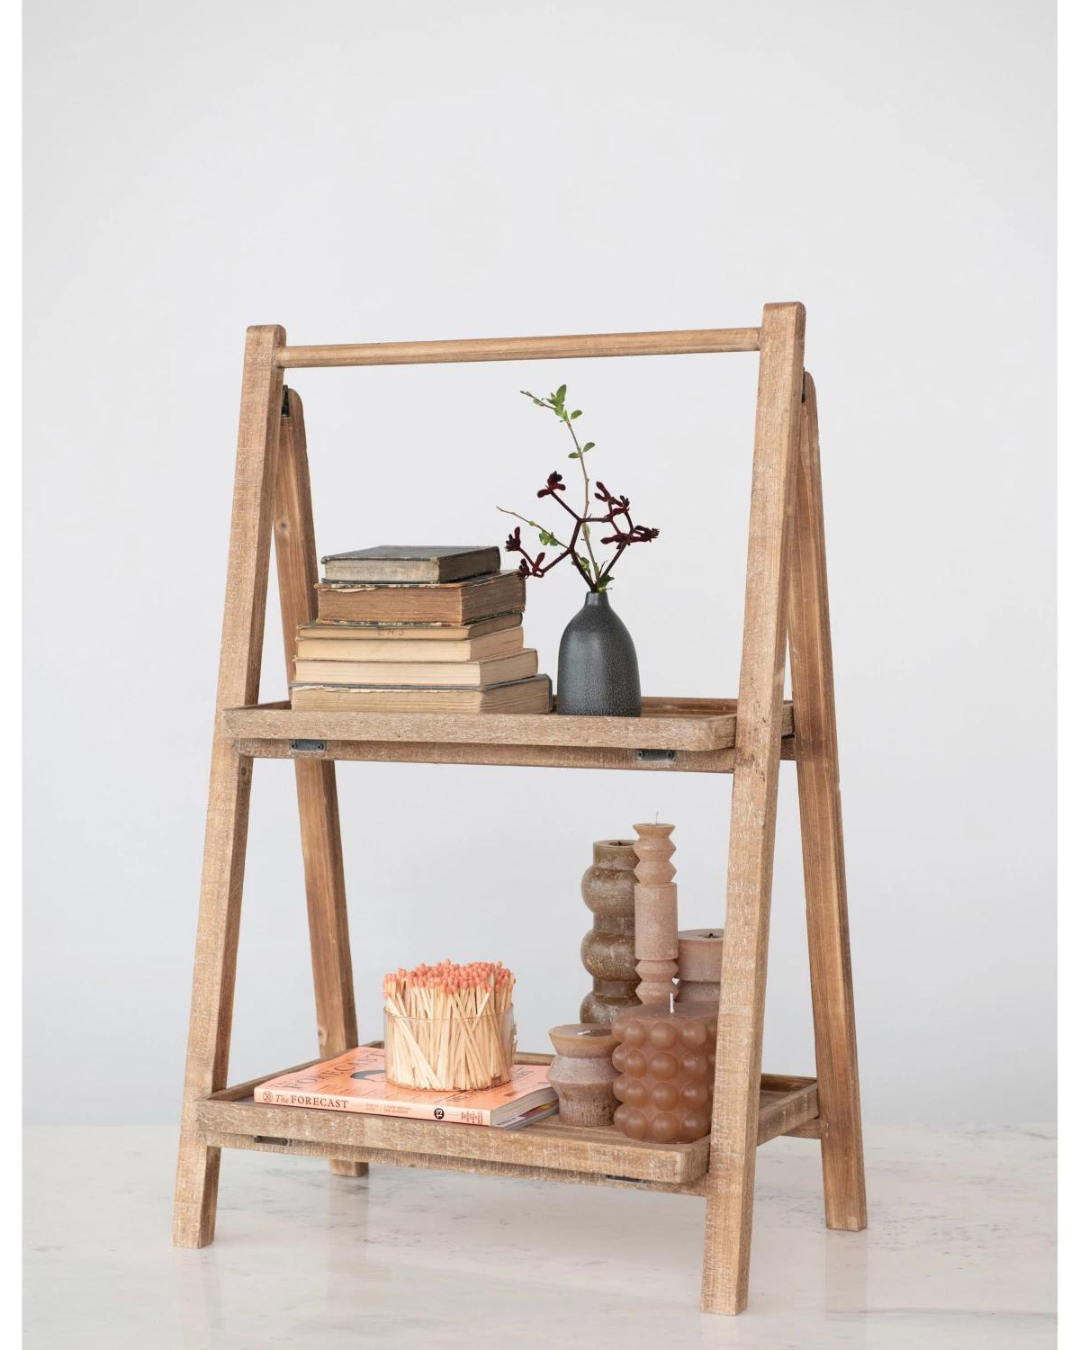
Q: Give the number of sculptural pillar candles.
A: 5